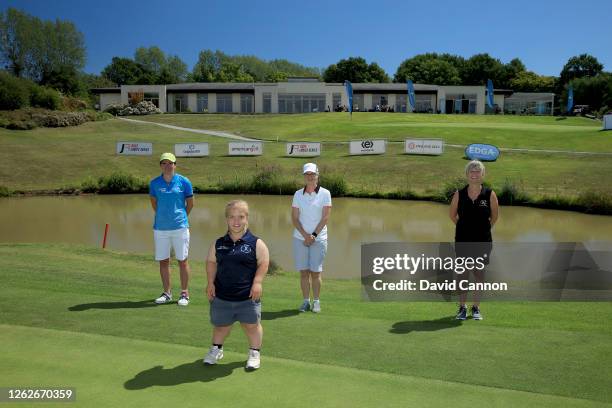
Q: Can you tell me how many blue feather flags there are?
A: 4